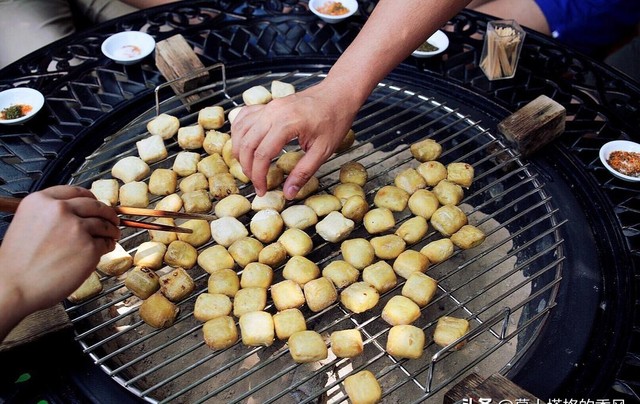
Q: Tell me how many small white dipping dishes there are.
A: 5